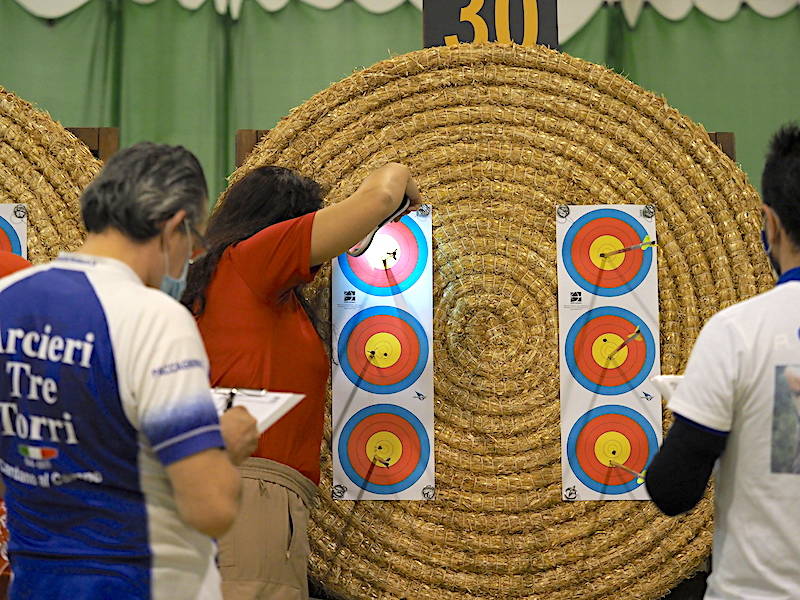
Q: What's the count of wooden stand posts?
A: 3